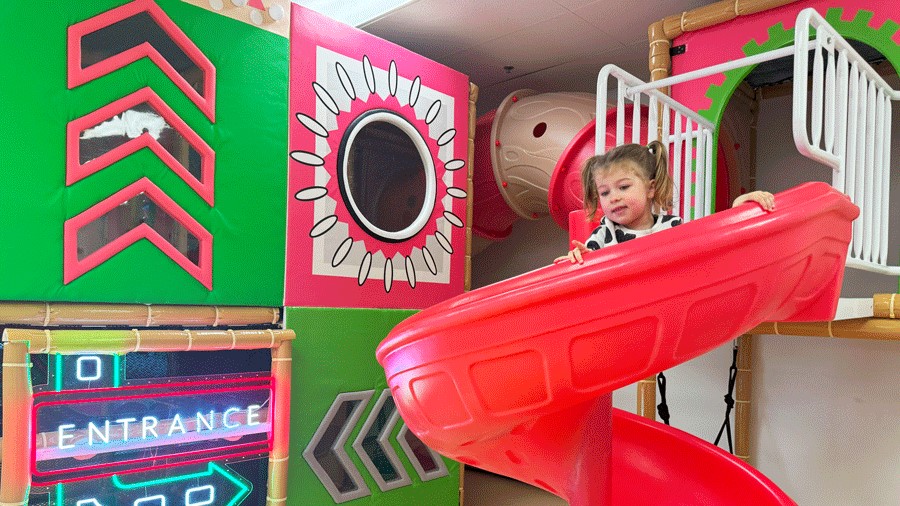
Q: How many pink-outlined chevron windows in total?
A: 3